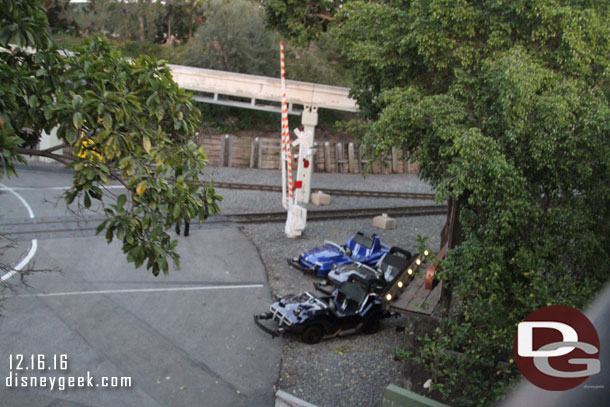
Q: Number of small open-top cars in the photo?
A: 3